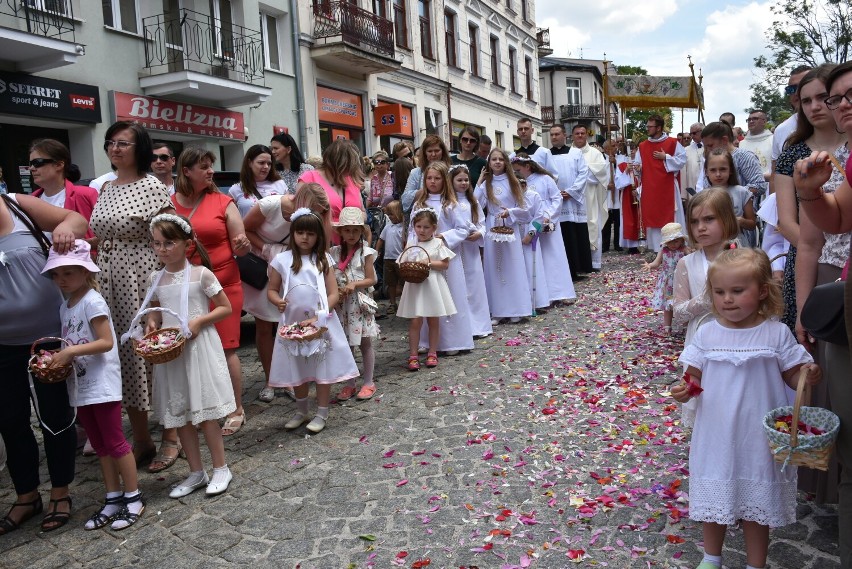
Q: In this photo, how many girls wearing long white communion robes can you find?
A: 5